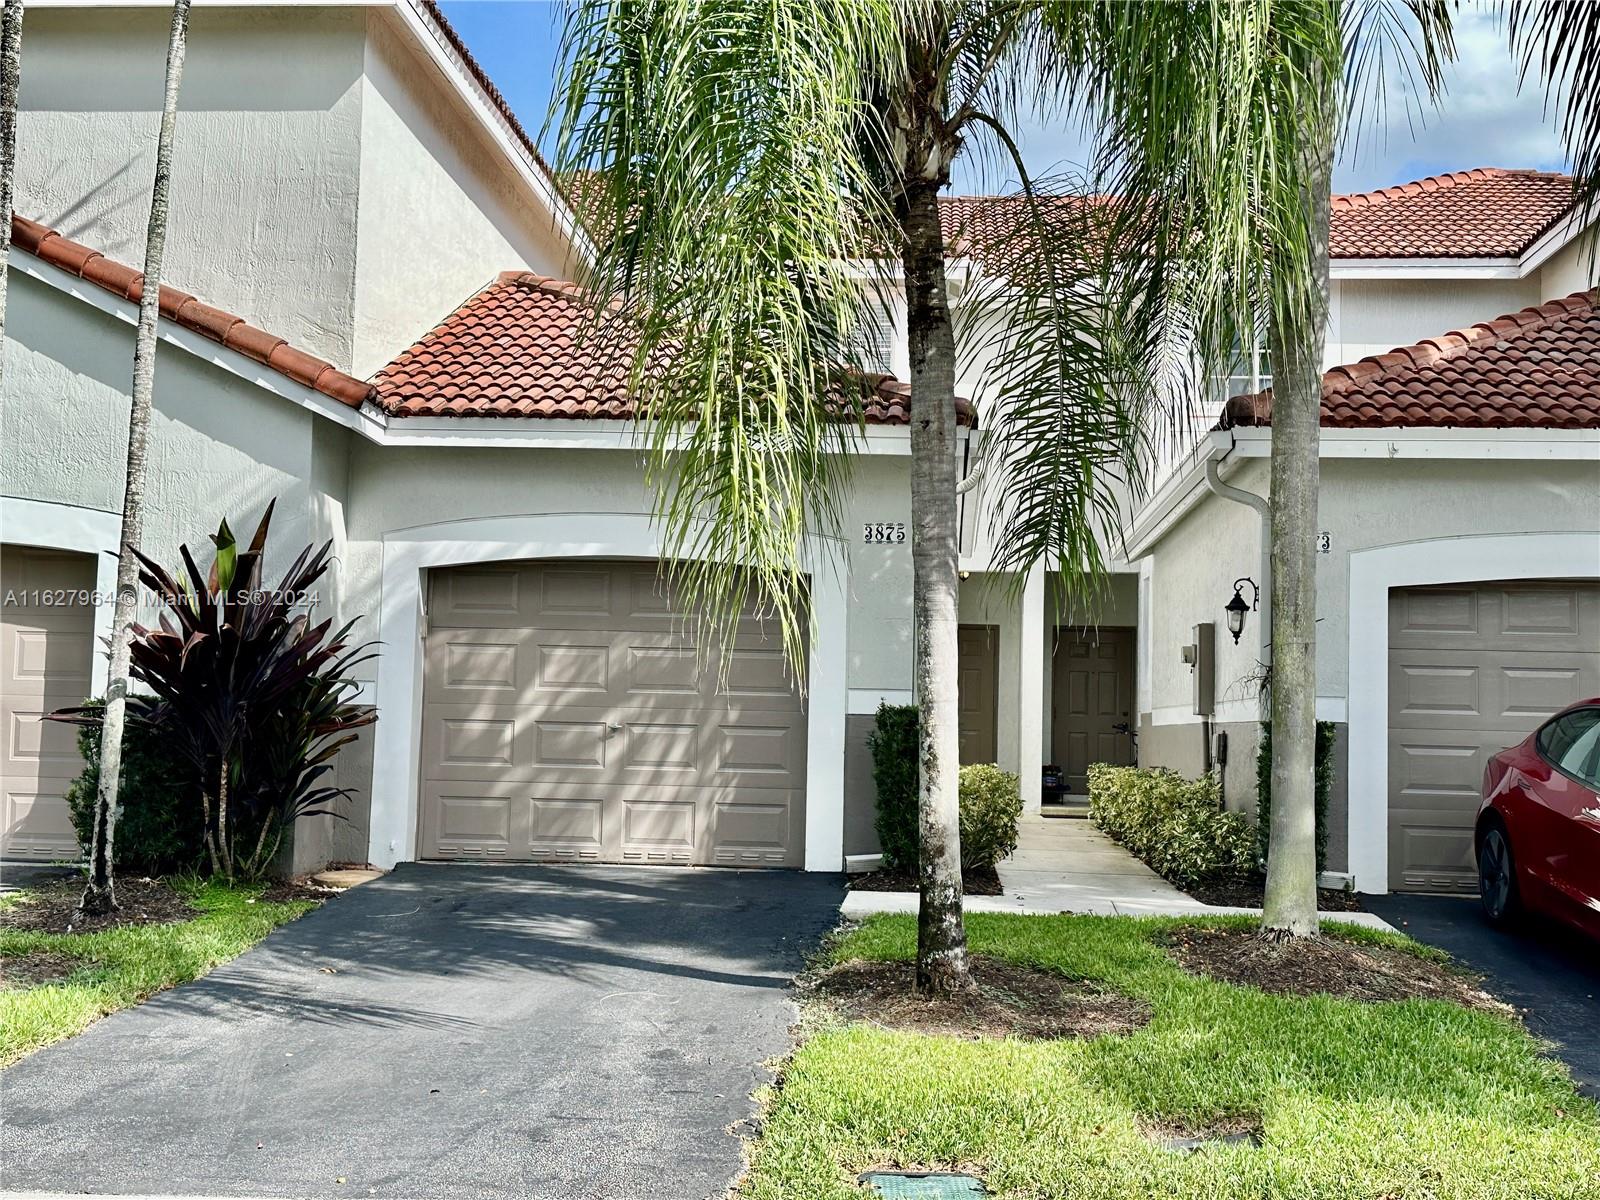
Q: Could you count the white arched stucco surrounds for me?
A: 3